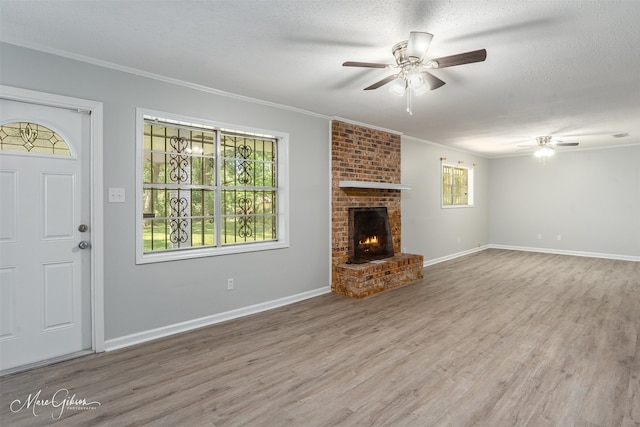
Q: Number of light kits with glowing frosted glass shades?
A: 2